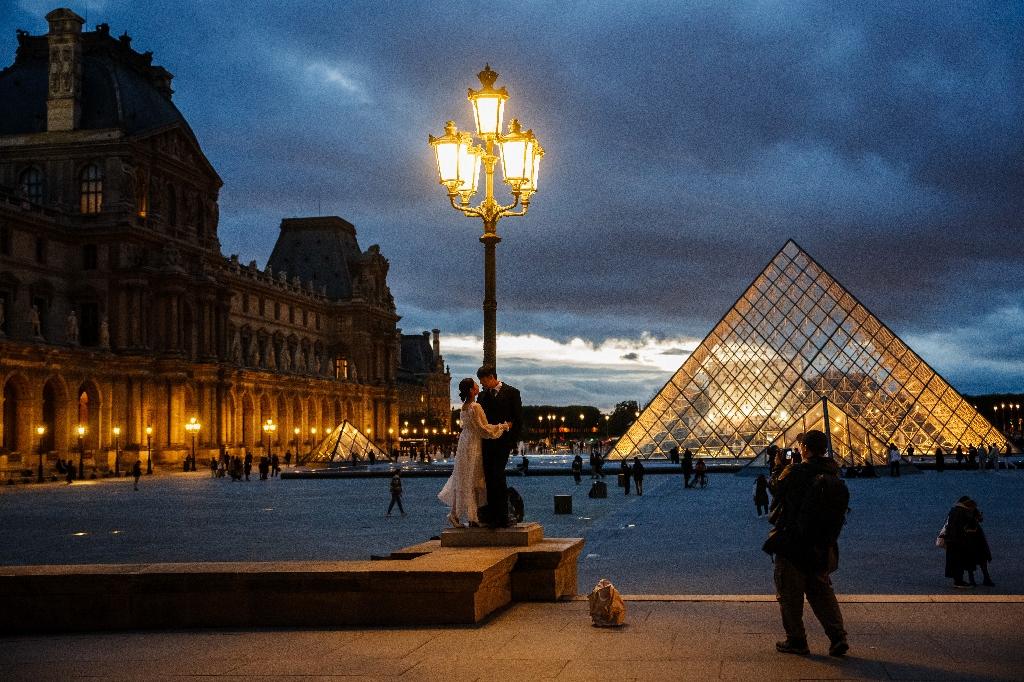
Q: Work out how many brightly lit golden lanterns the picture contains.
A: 5